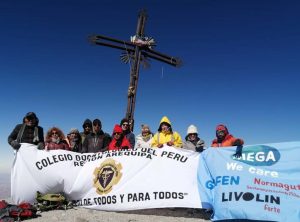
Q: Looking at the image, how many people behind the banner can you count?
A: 11